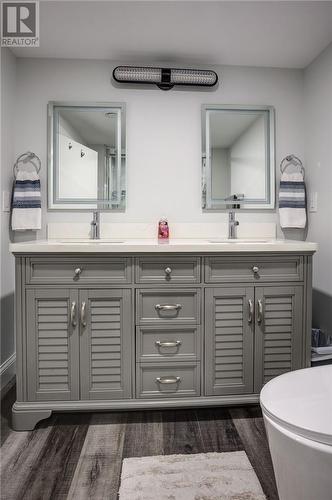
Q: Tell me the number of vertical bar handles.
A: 4